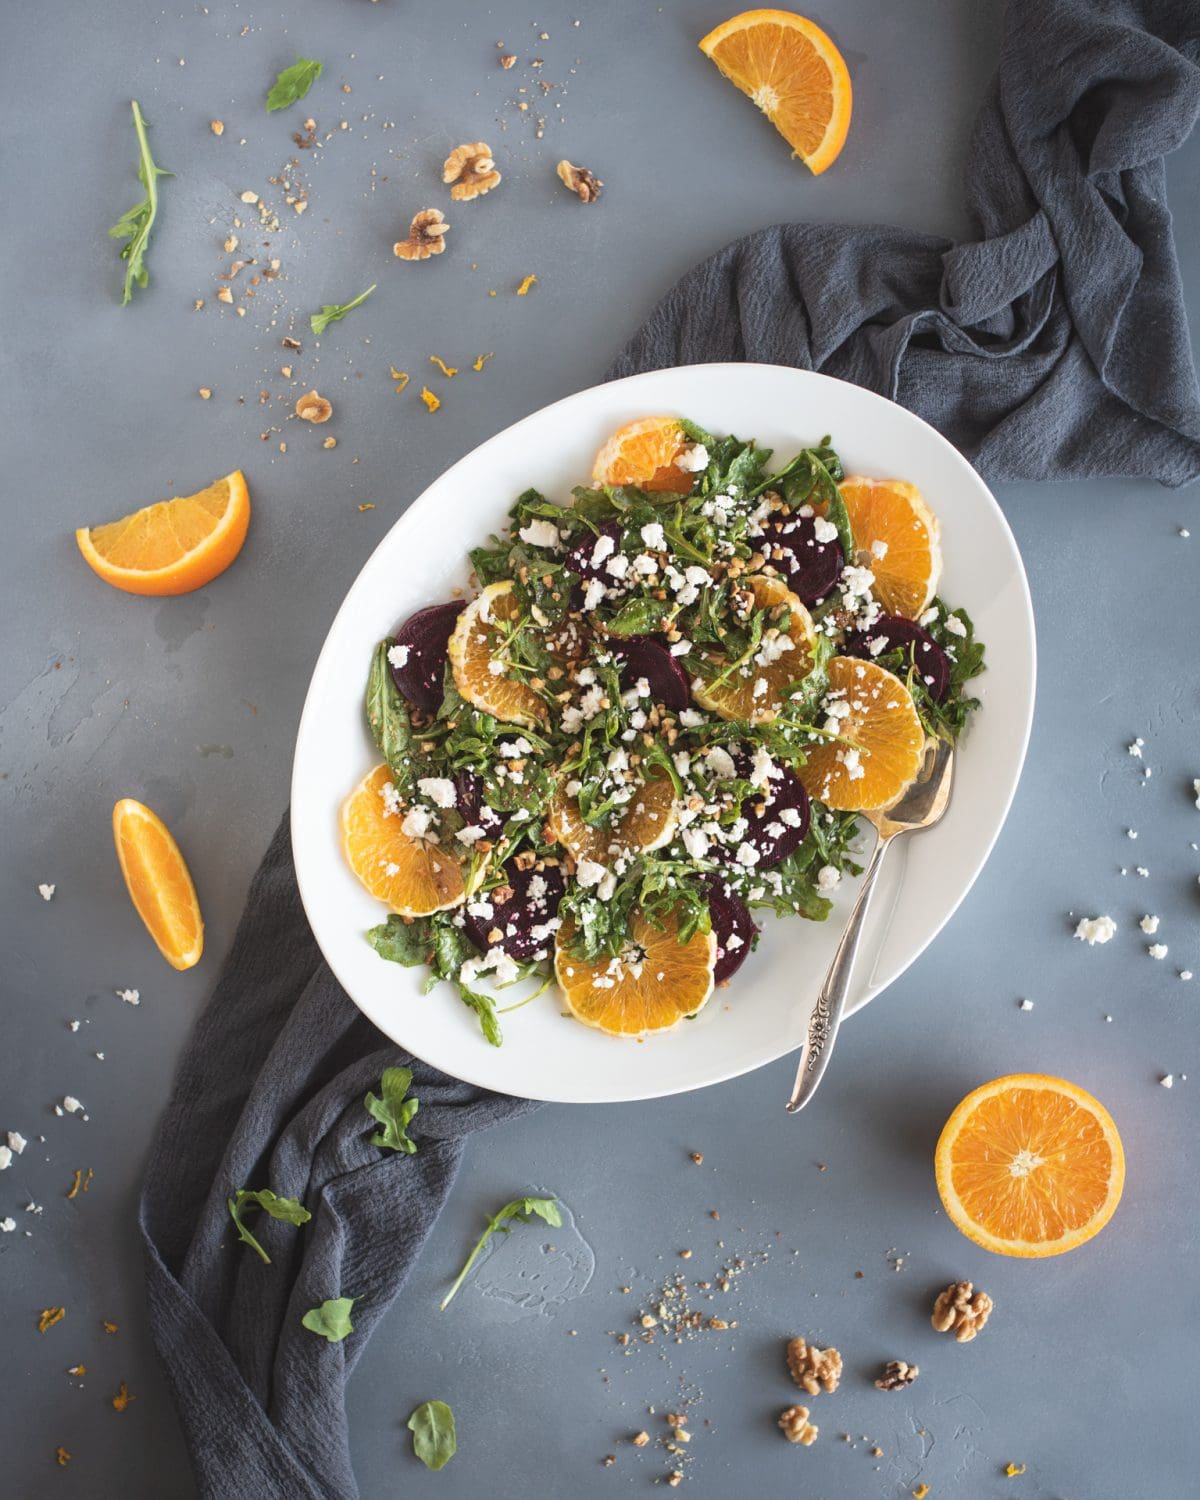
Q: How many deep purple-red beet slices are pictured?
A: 9